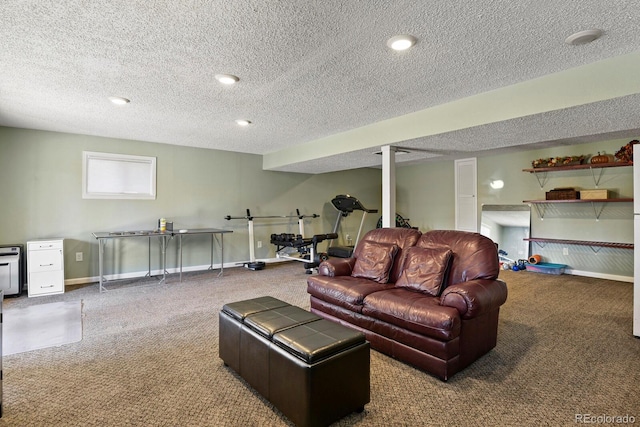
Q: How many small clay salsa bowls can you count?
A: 0